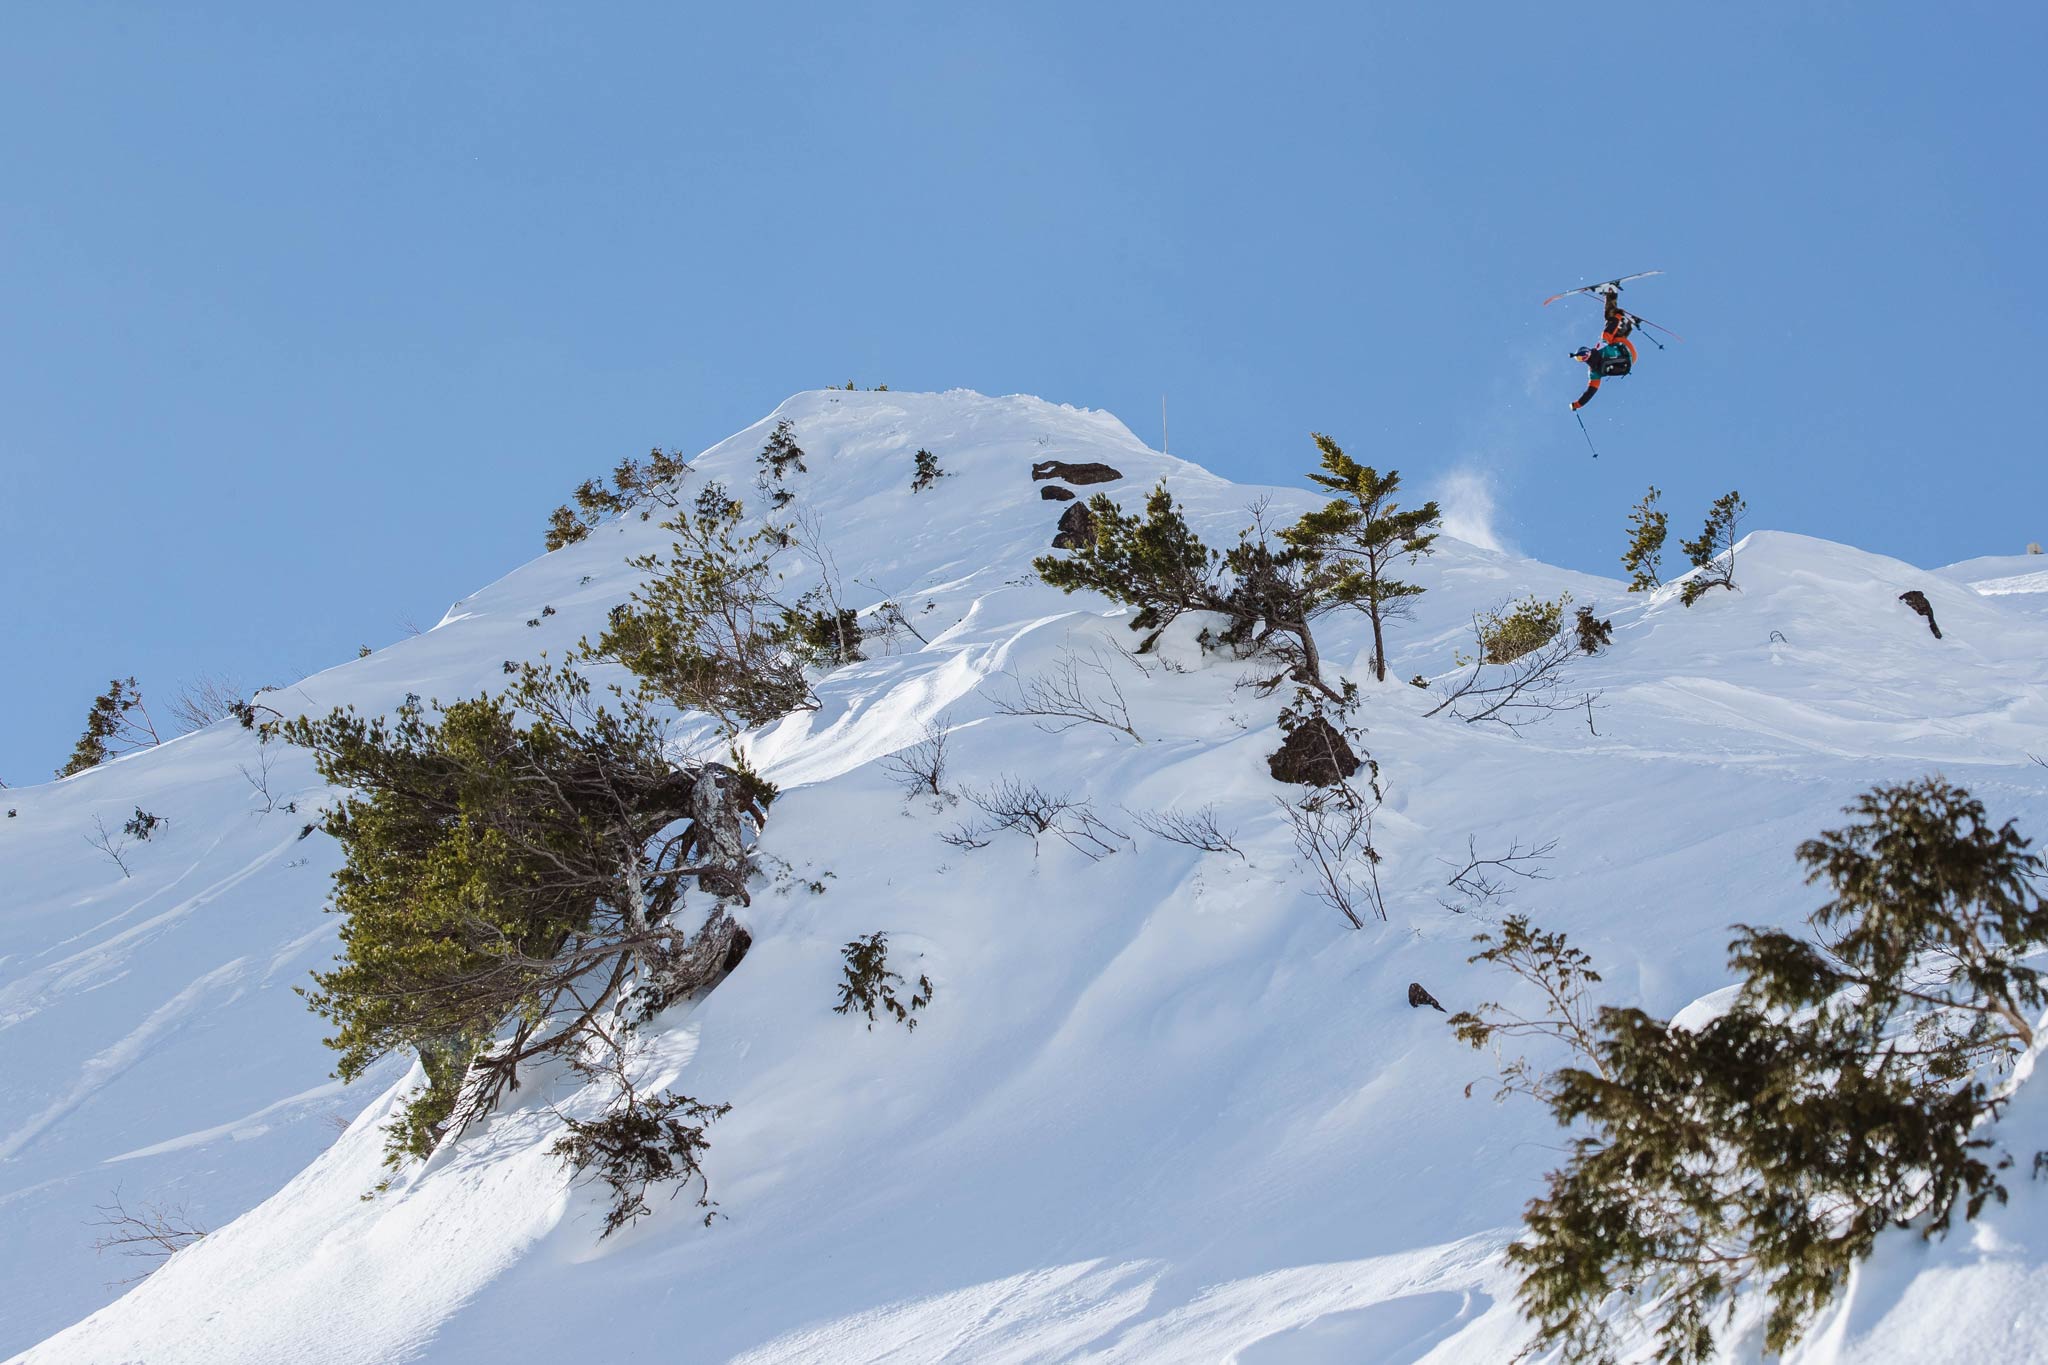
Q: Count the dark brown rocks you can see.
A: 6